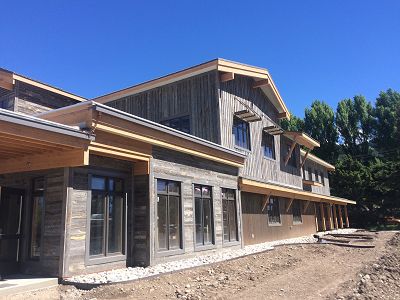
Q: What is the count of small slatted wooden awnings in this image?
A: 2